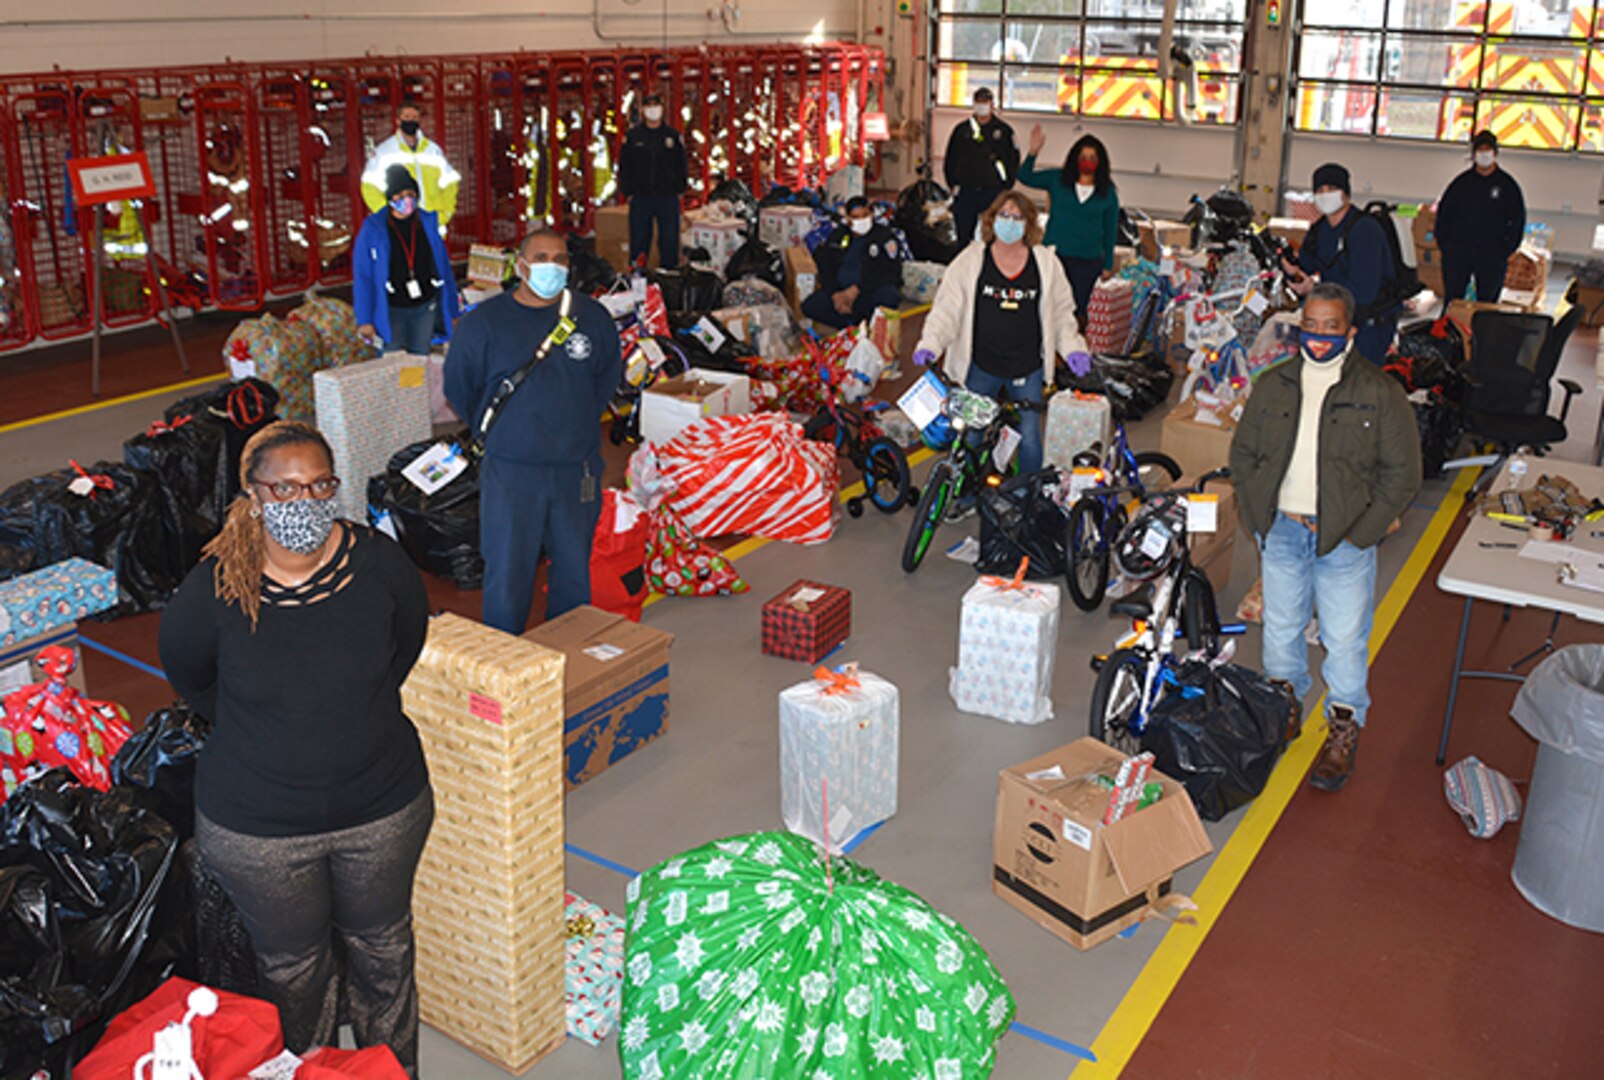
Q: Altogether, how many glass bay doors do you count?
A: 2